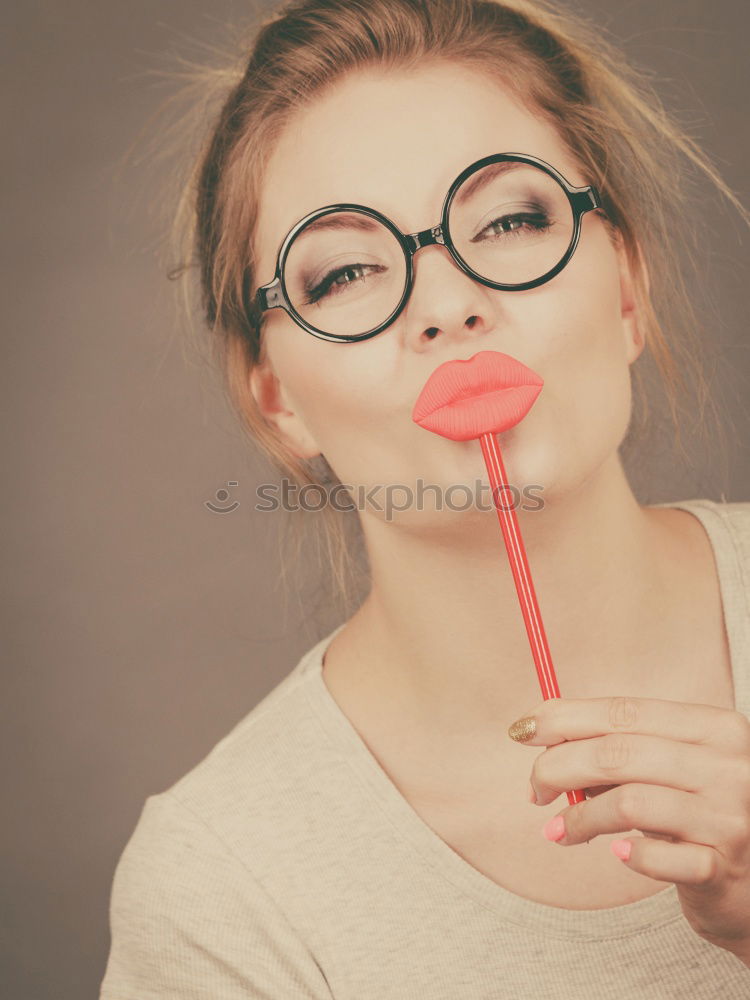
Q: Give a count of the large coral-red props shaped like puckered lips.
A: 1